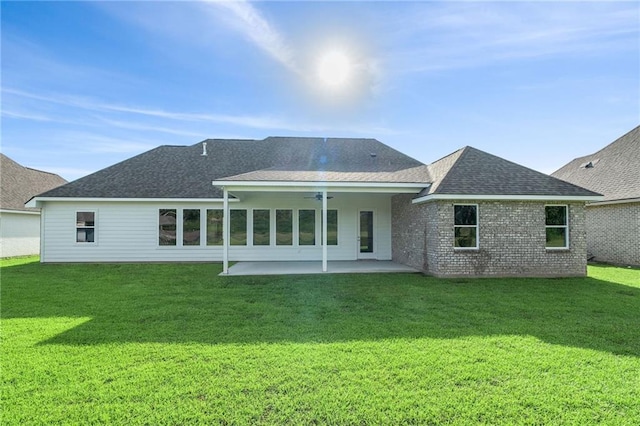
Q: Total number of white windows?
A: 11